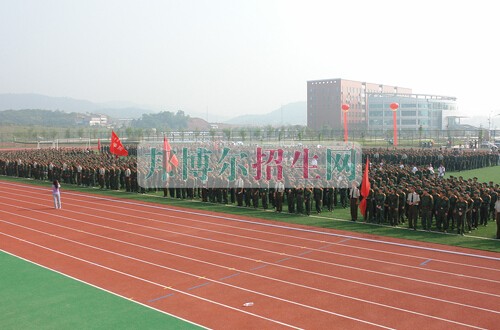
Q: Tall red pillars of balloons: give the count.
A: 2